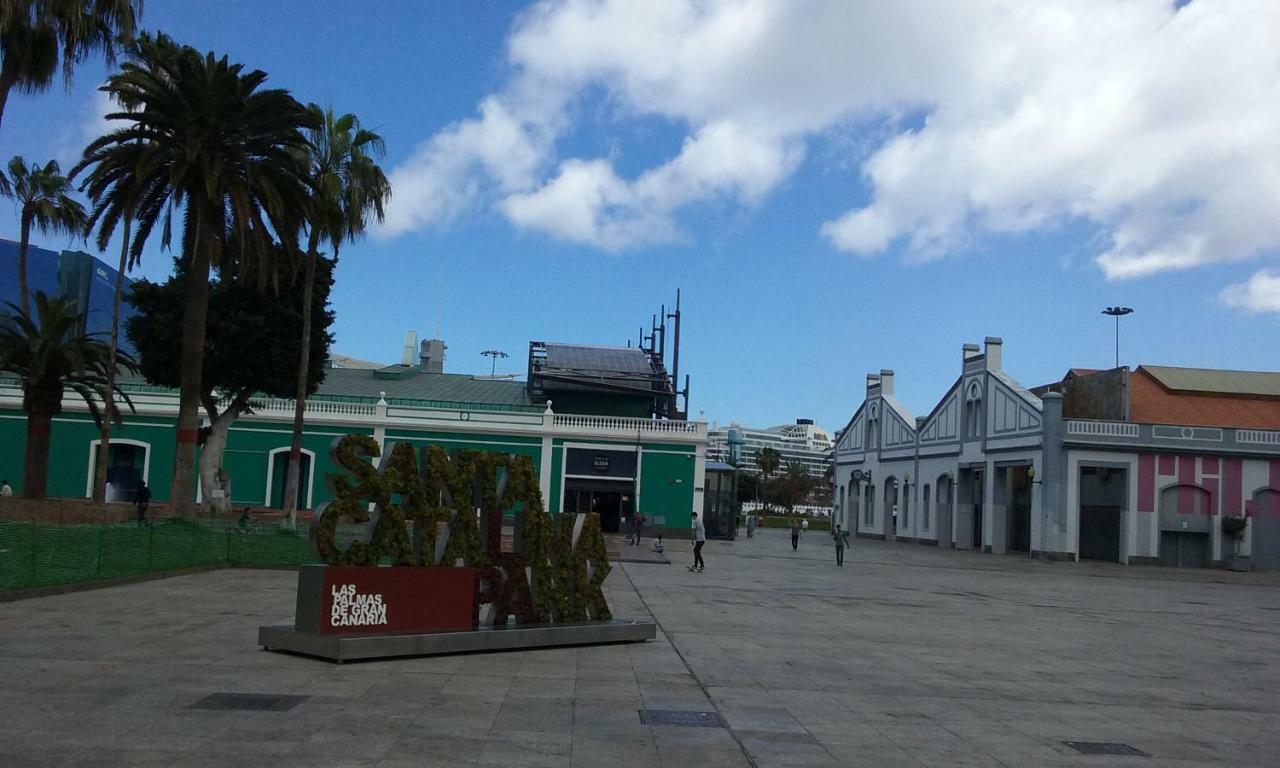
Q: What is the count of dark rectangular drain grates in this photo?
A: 3